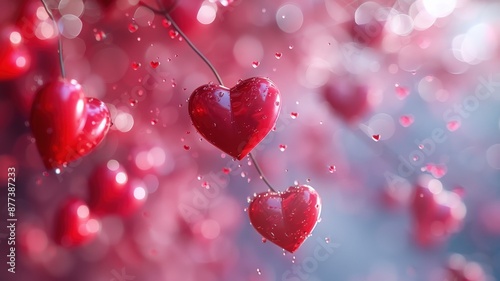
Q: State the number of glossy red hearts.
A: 3